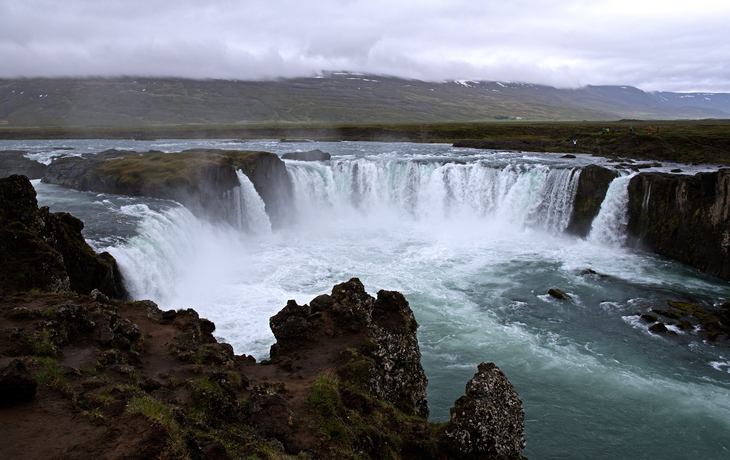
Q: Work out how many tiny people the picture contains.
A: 7